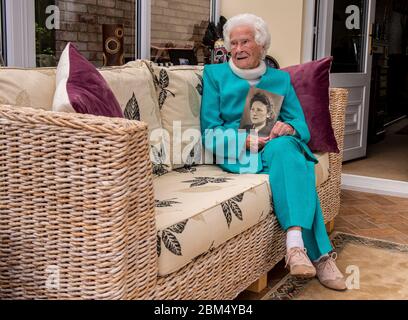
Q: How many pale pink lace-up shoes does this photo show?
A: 2